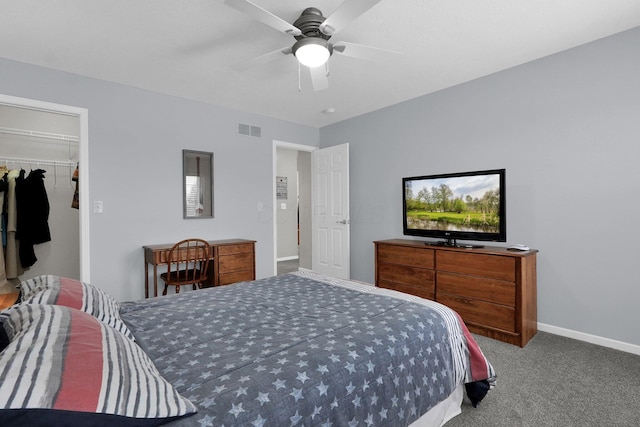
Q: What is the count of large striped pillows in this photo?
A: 2